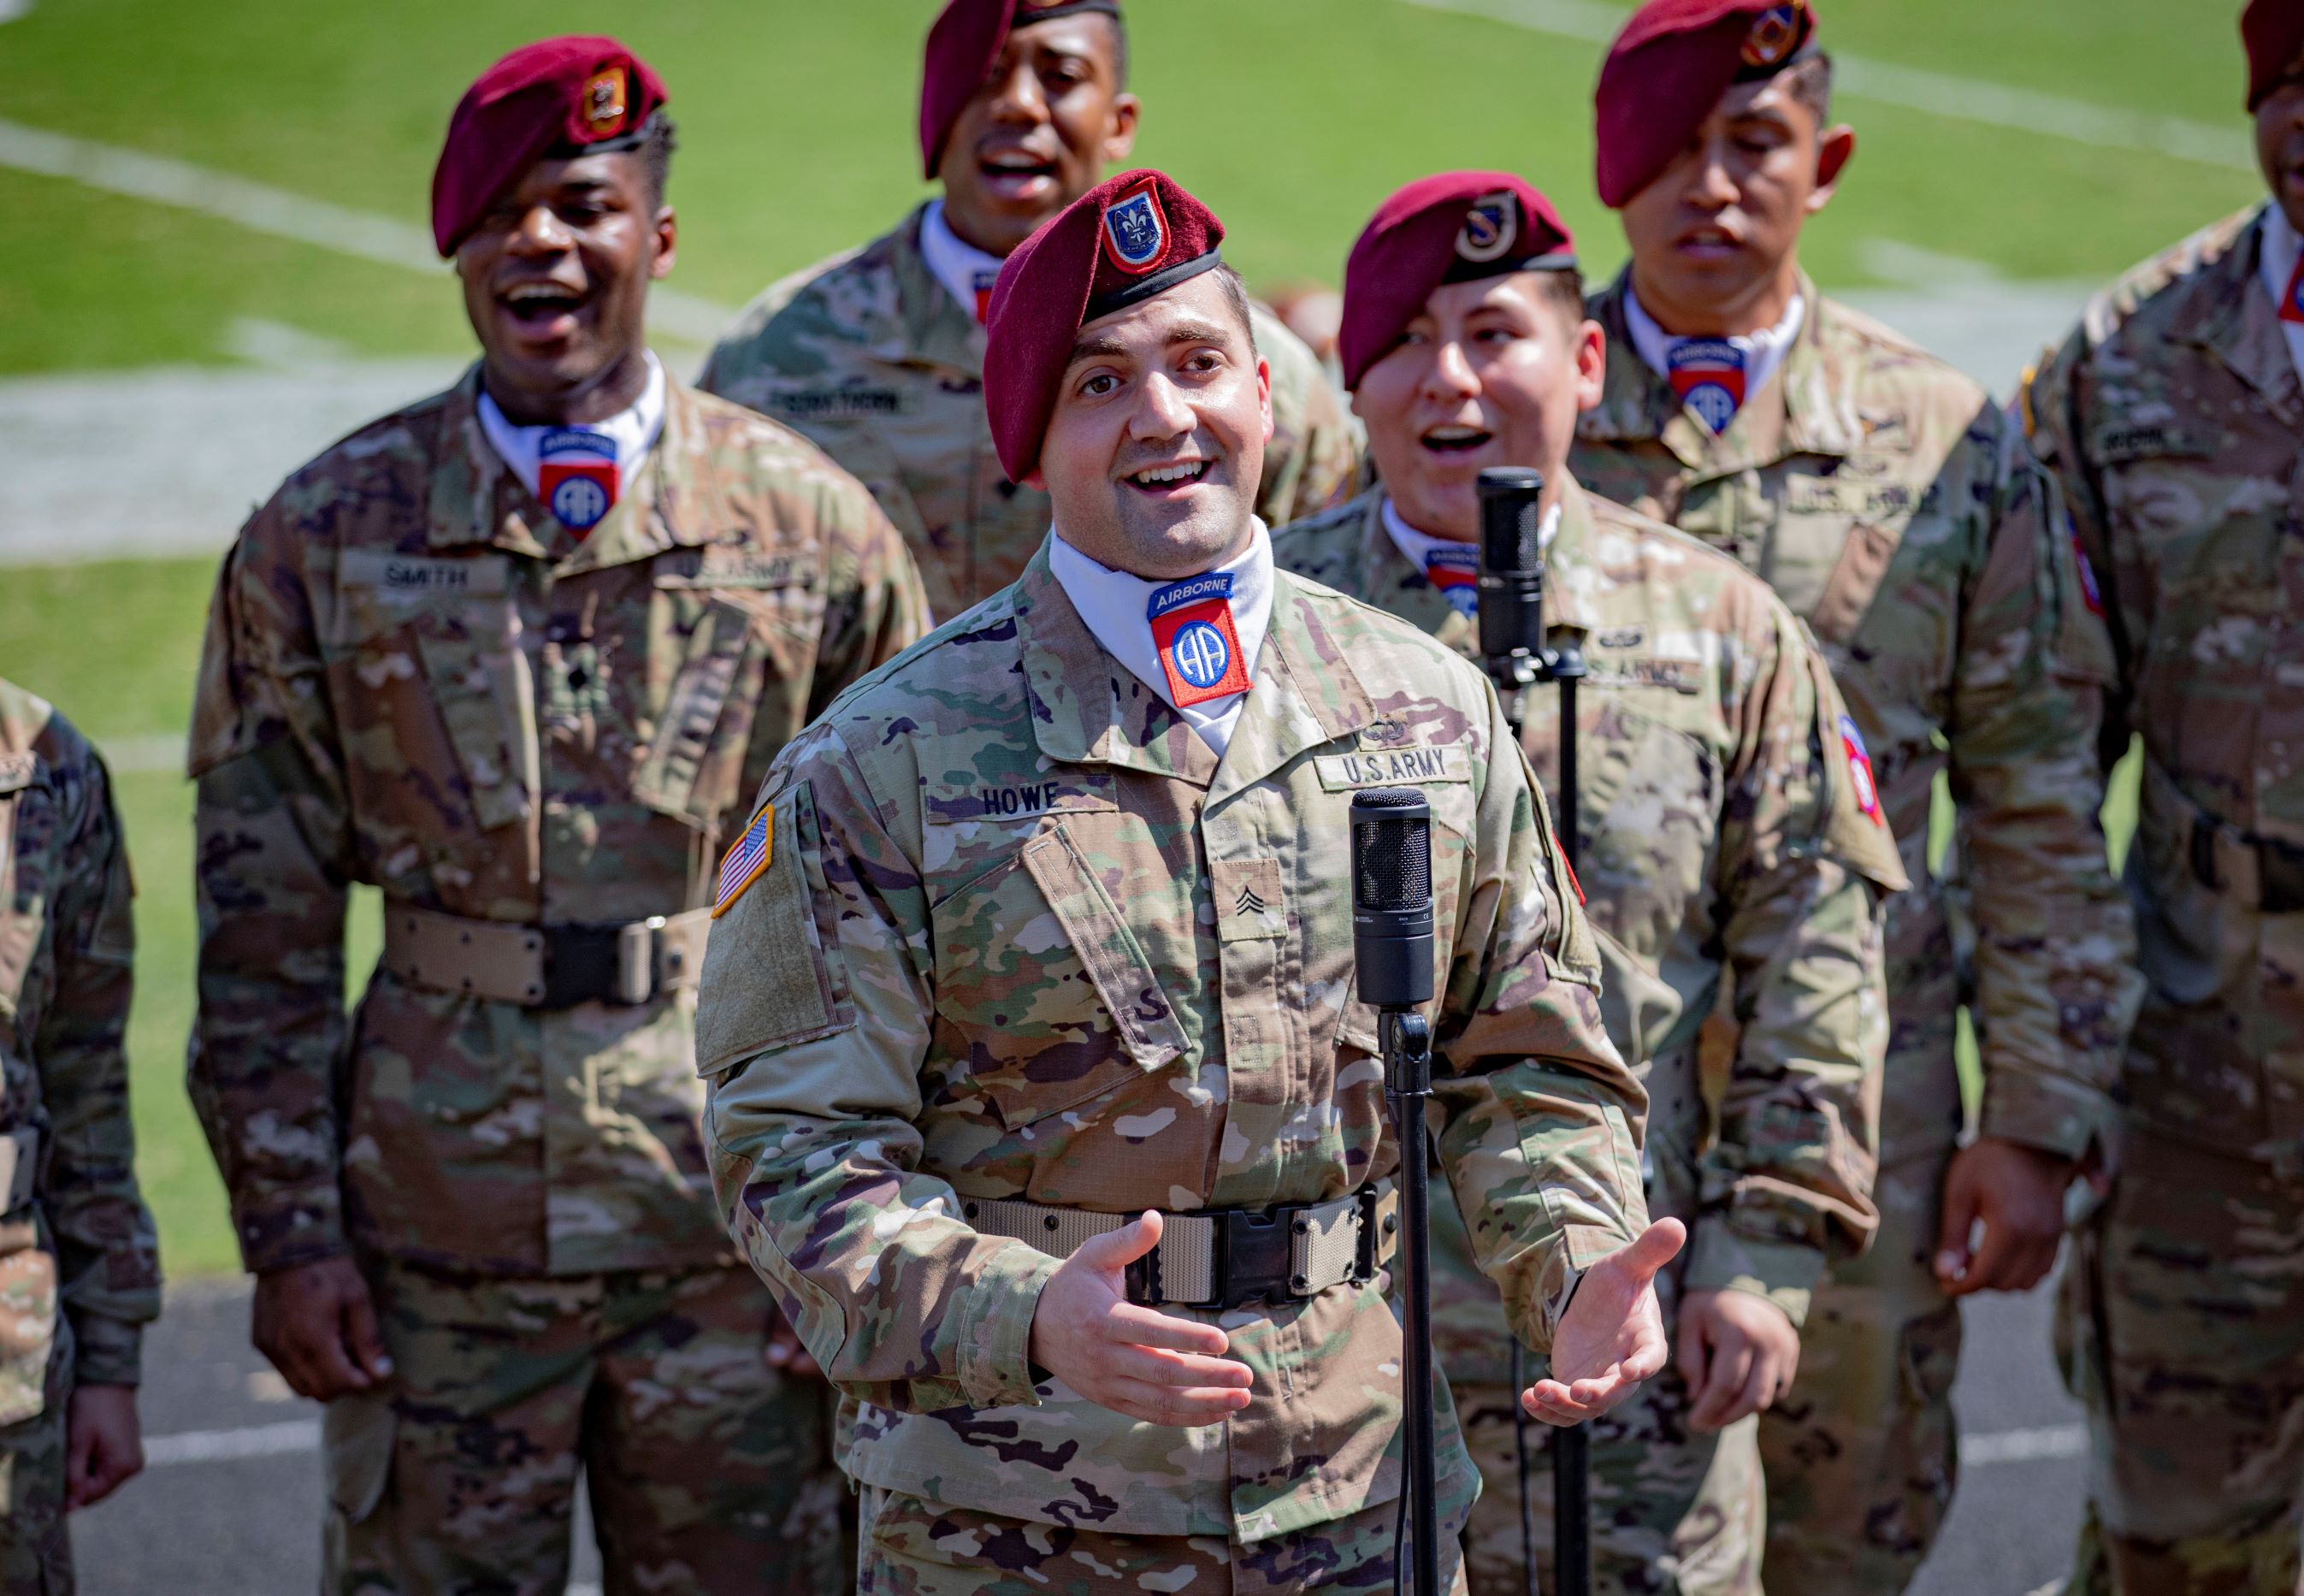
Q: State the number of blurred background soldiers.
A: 6